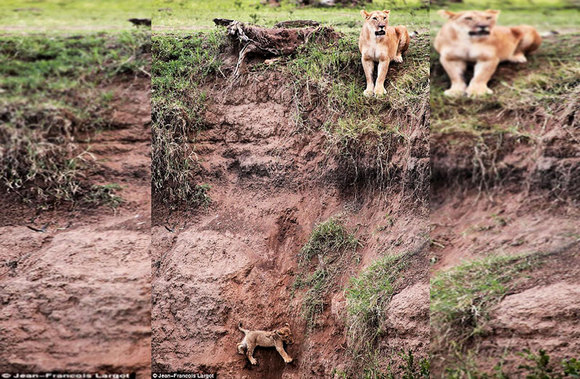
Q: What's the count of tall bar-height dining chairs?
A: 0